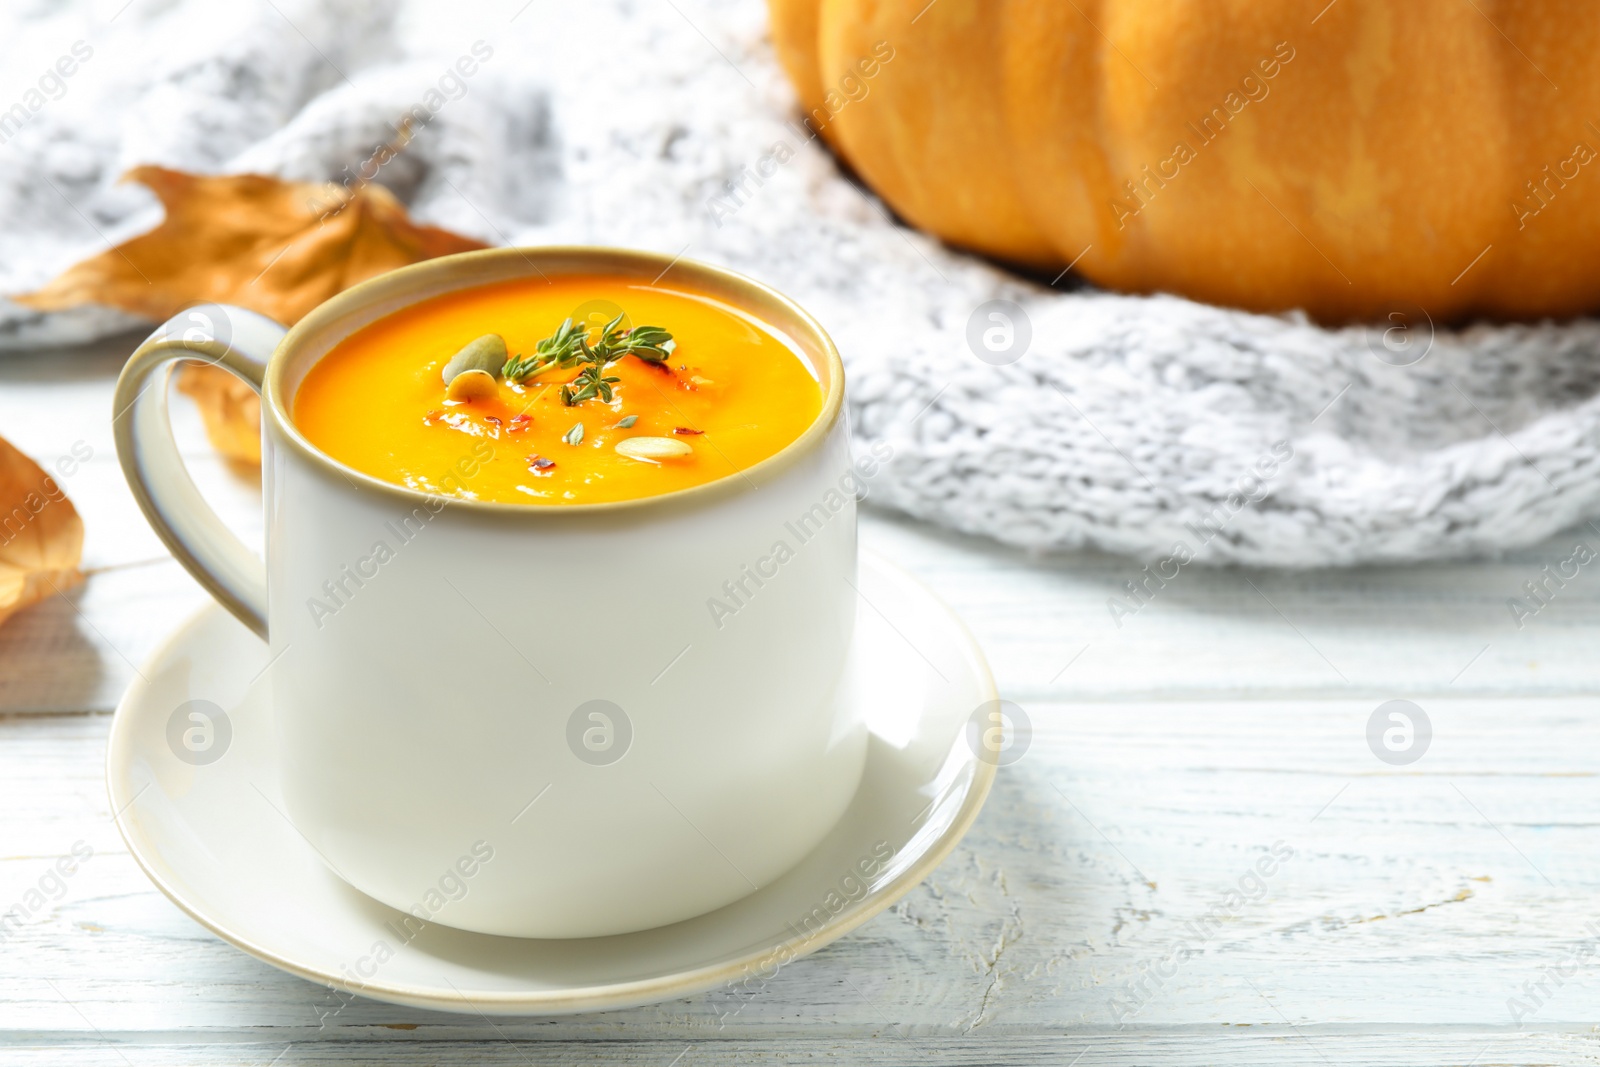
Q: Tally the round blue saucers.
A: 0